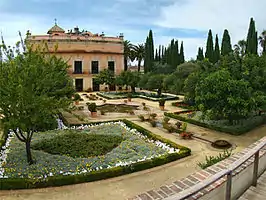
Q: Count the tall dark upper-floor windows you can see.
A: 3